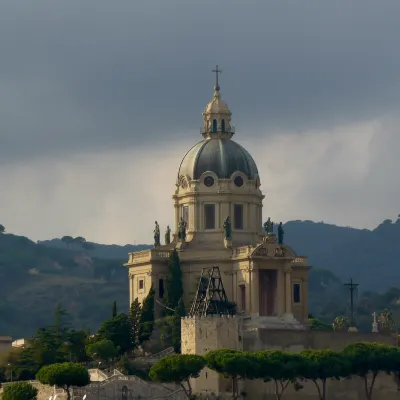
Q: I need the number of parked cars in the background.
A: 0